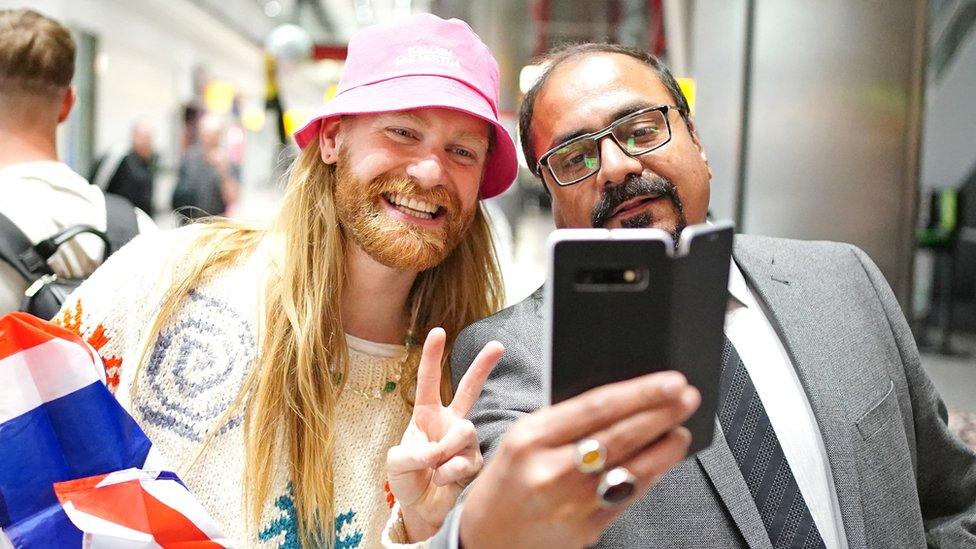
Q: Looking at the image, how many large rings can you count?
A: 2